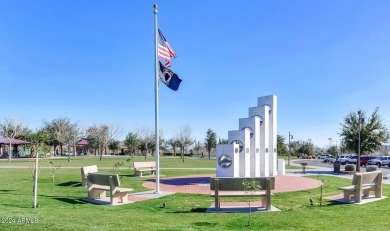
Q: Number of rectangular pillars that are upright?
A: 5